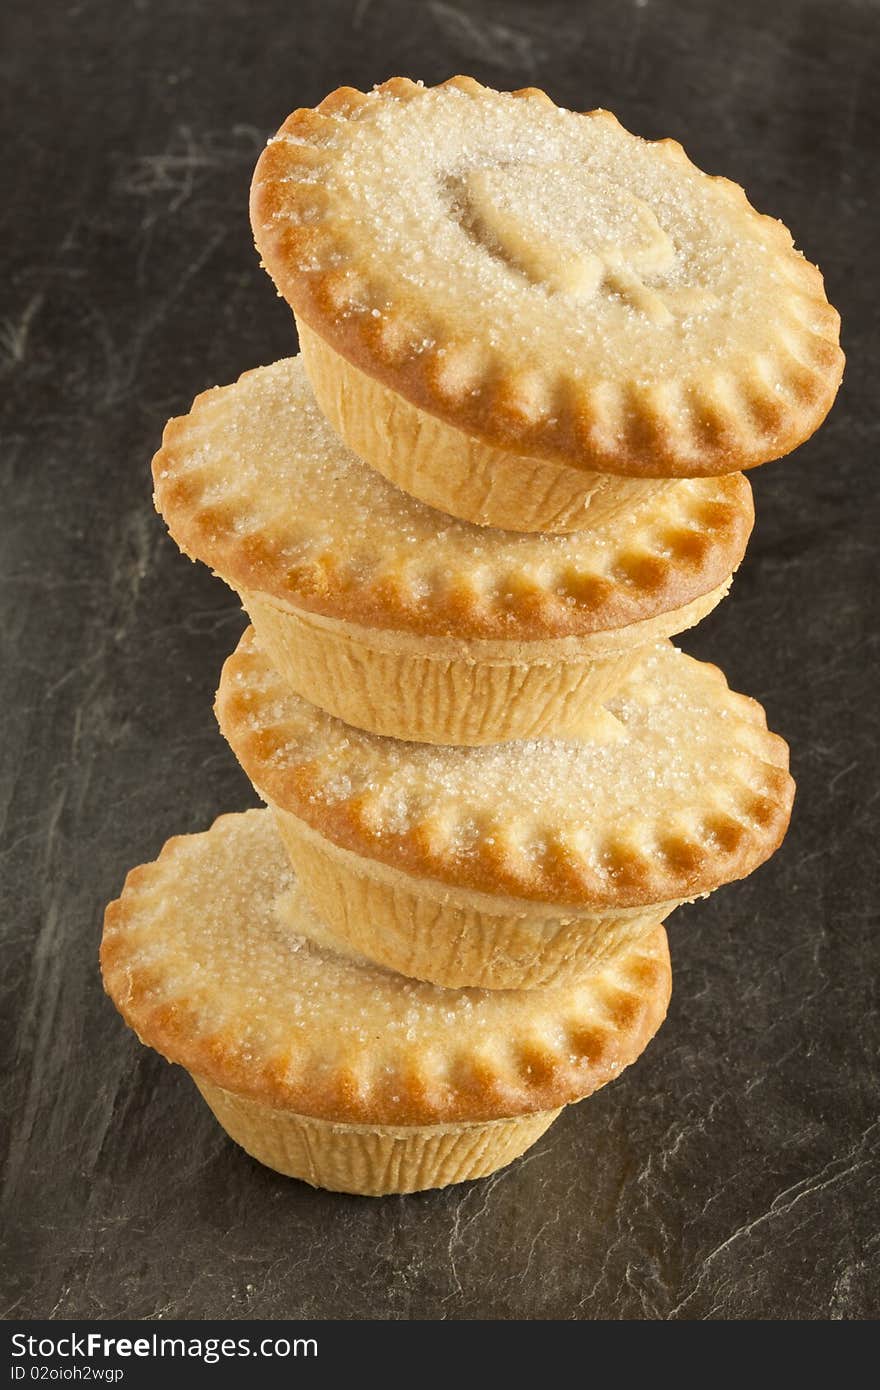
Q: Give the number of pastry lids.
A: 4